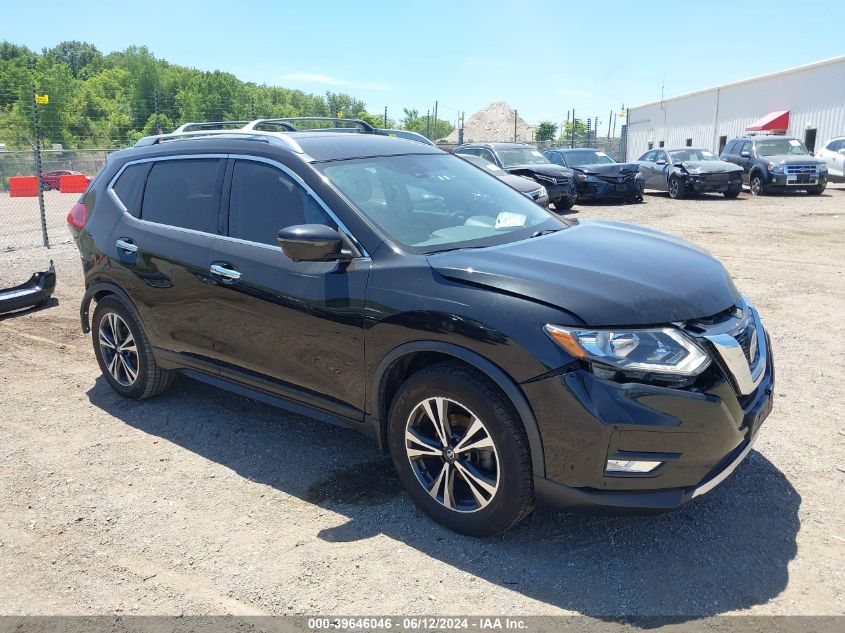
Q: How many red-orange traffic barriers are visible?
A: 2